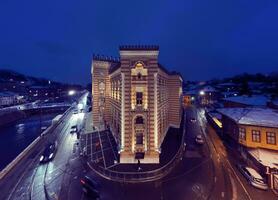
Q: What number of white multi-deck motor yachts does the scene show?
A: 0